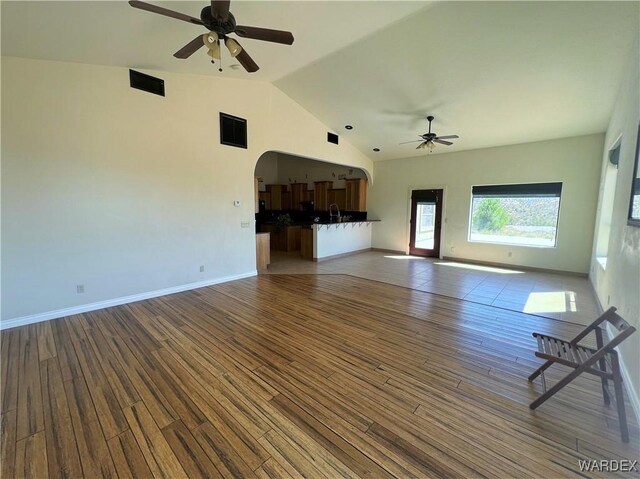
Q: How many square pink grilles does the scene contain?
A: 0